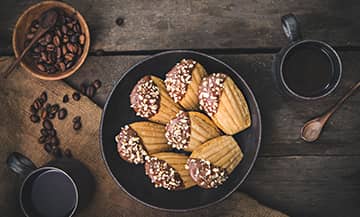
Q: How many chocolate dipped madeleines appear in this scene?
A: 7